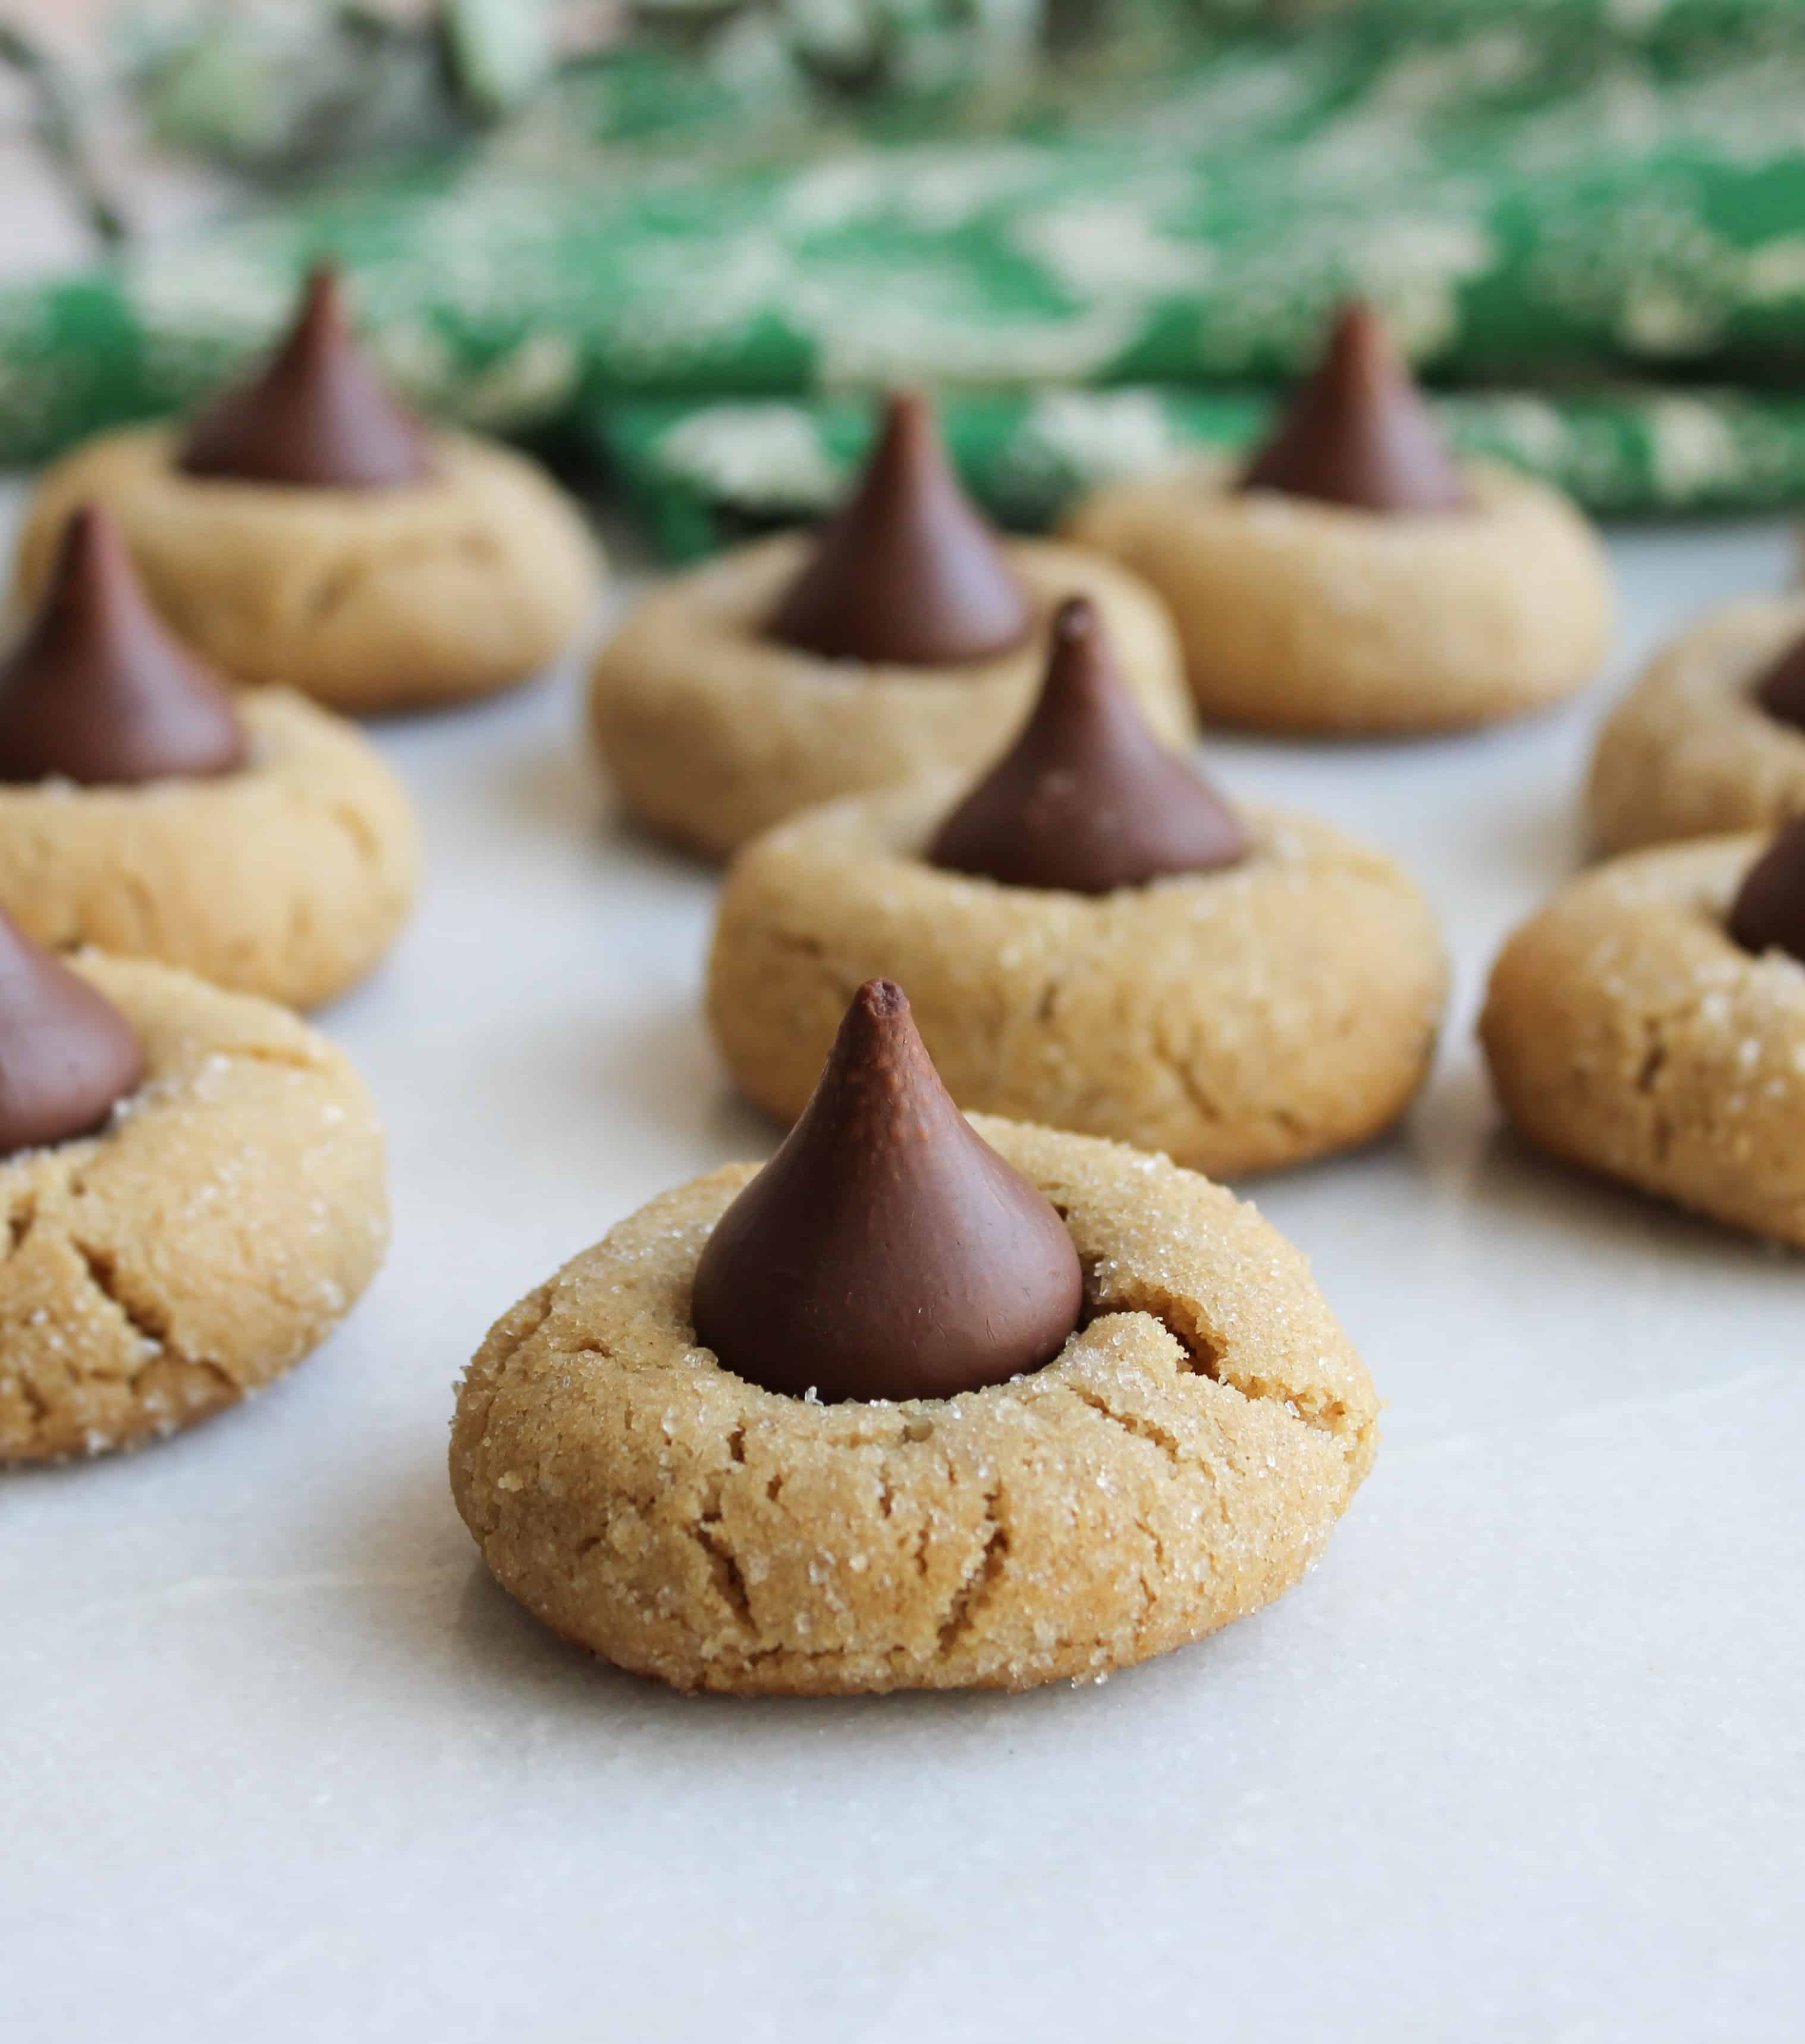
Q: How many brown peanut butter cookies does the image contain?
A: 9